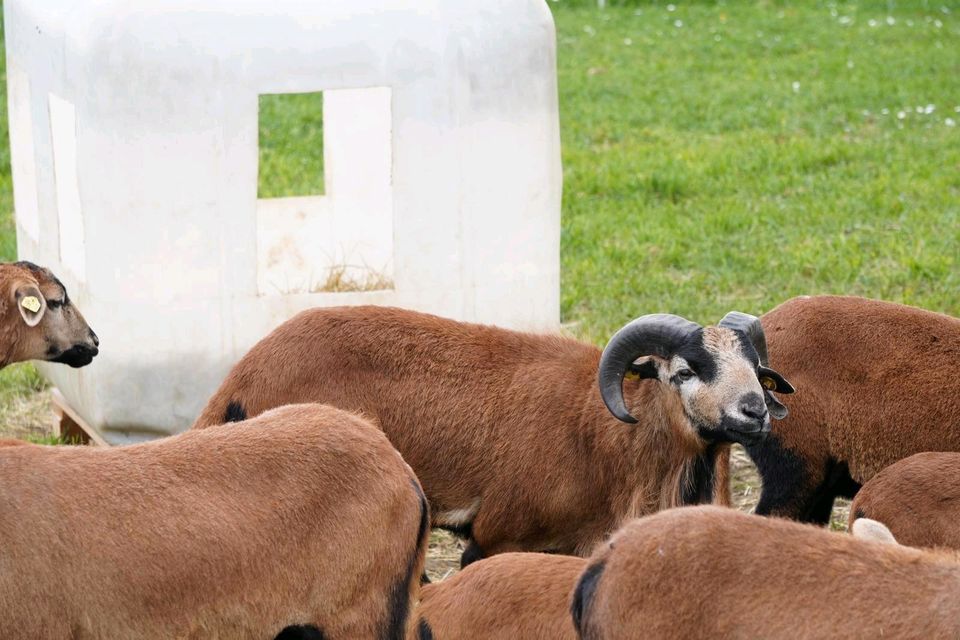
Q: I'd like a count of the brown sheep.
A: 7